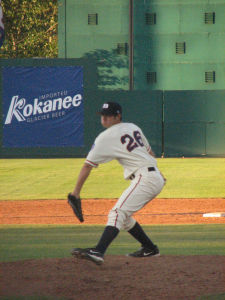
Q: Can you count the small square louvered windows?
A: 7